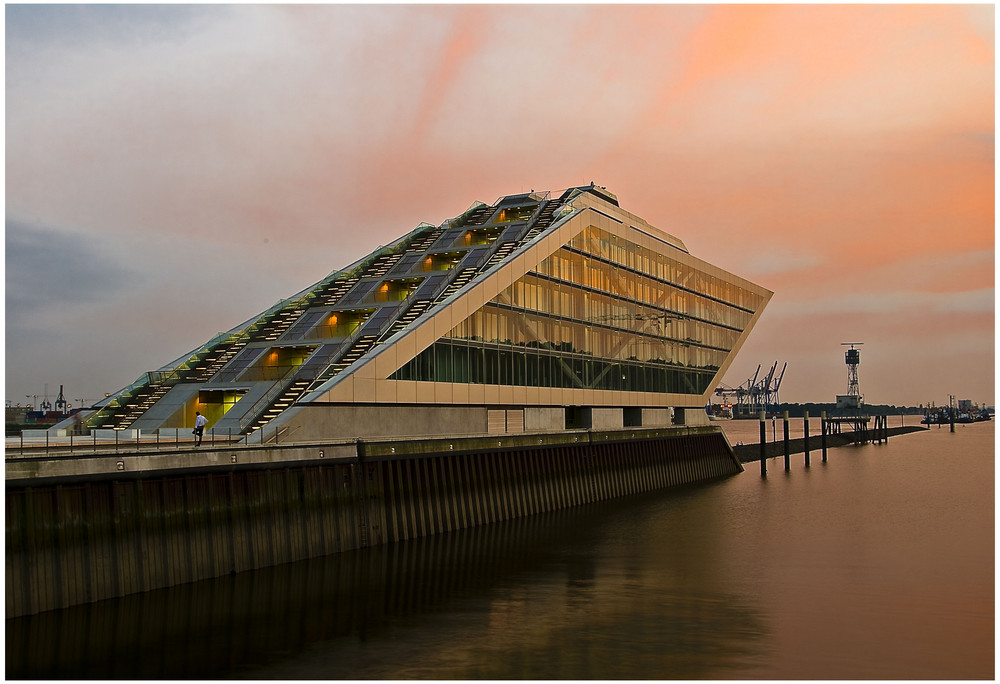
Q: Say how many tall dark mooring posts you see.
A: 4